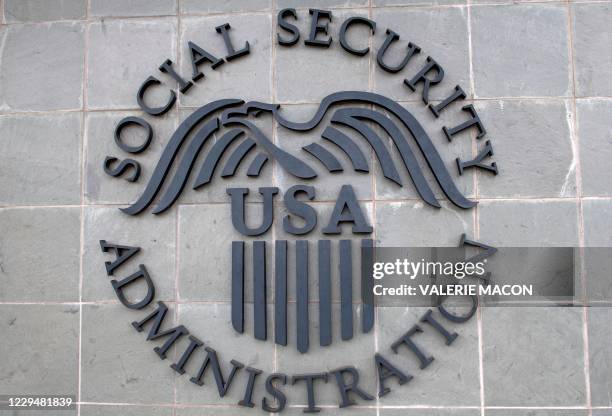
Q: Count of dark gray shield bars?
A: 7